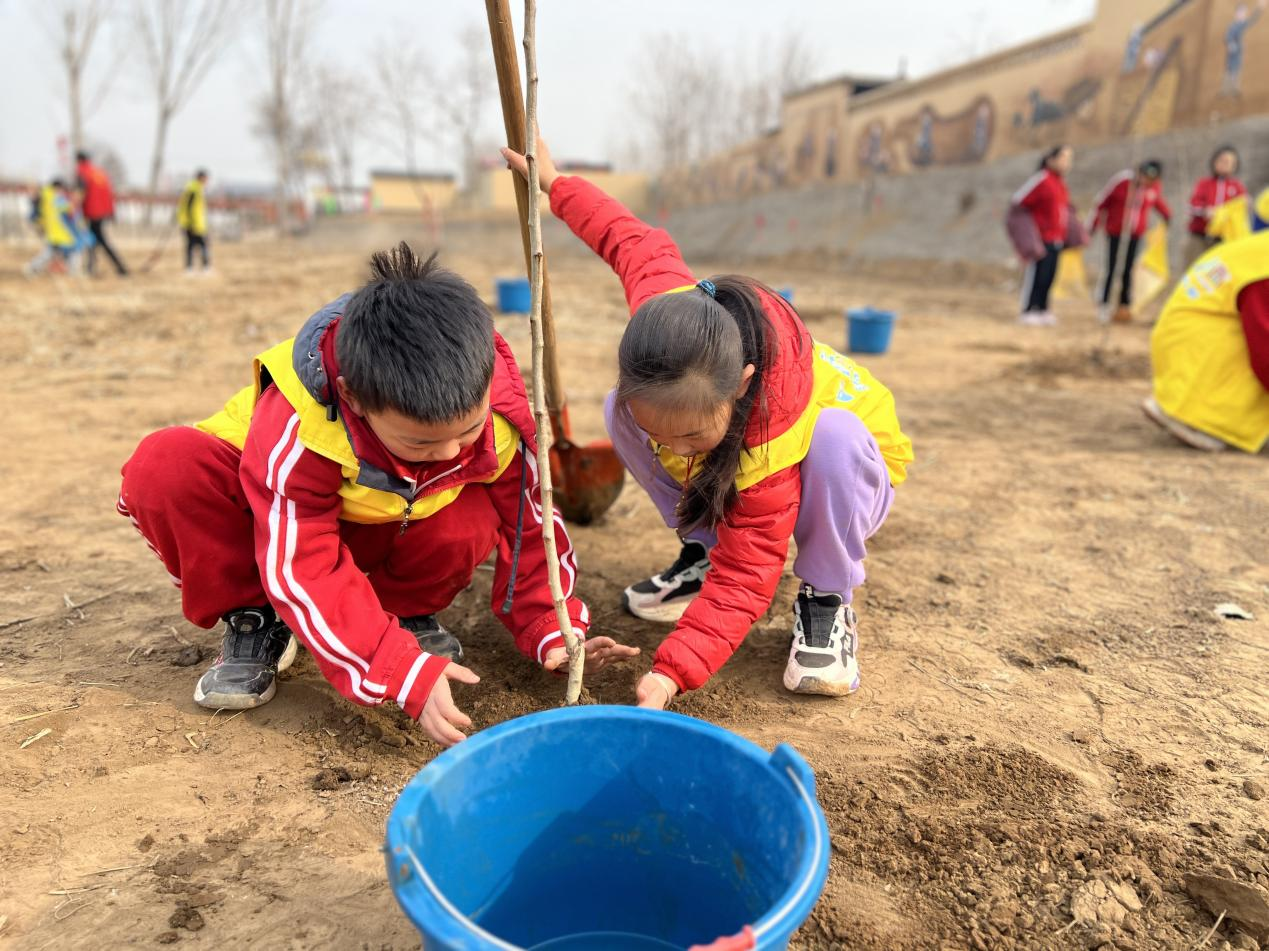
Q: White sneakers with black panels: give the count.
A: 2